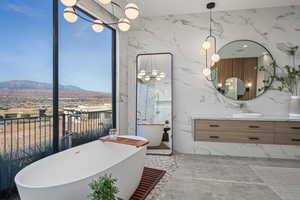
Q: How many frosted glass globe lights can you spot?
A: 9